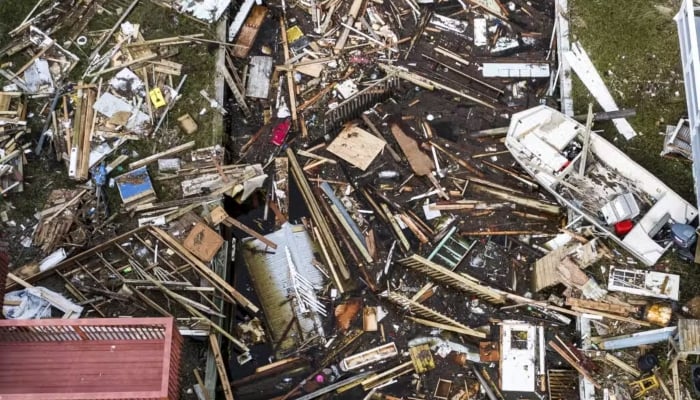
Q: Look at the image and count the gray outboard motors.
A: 1